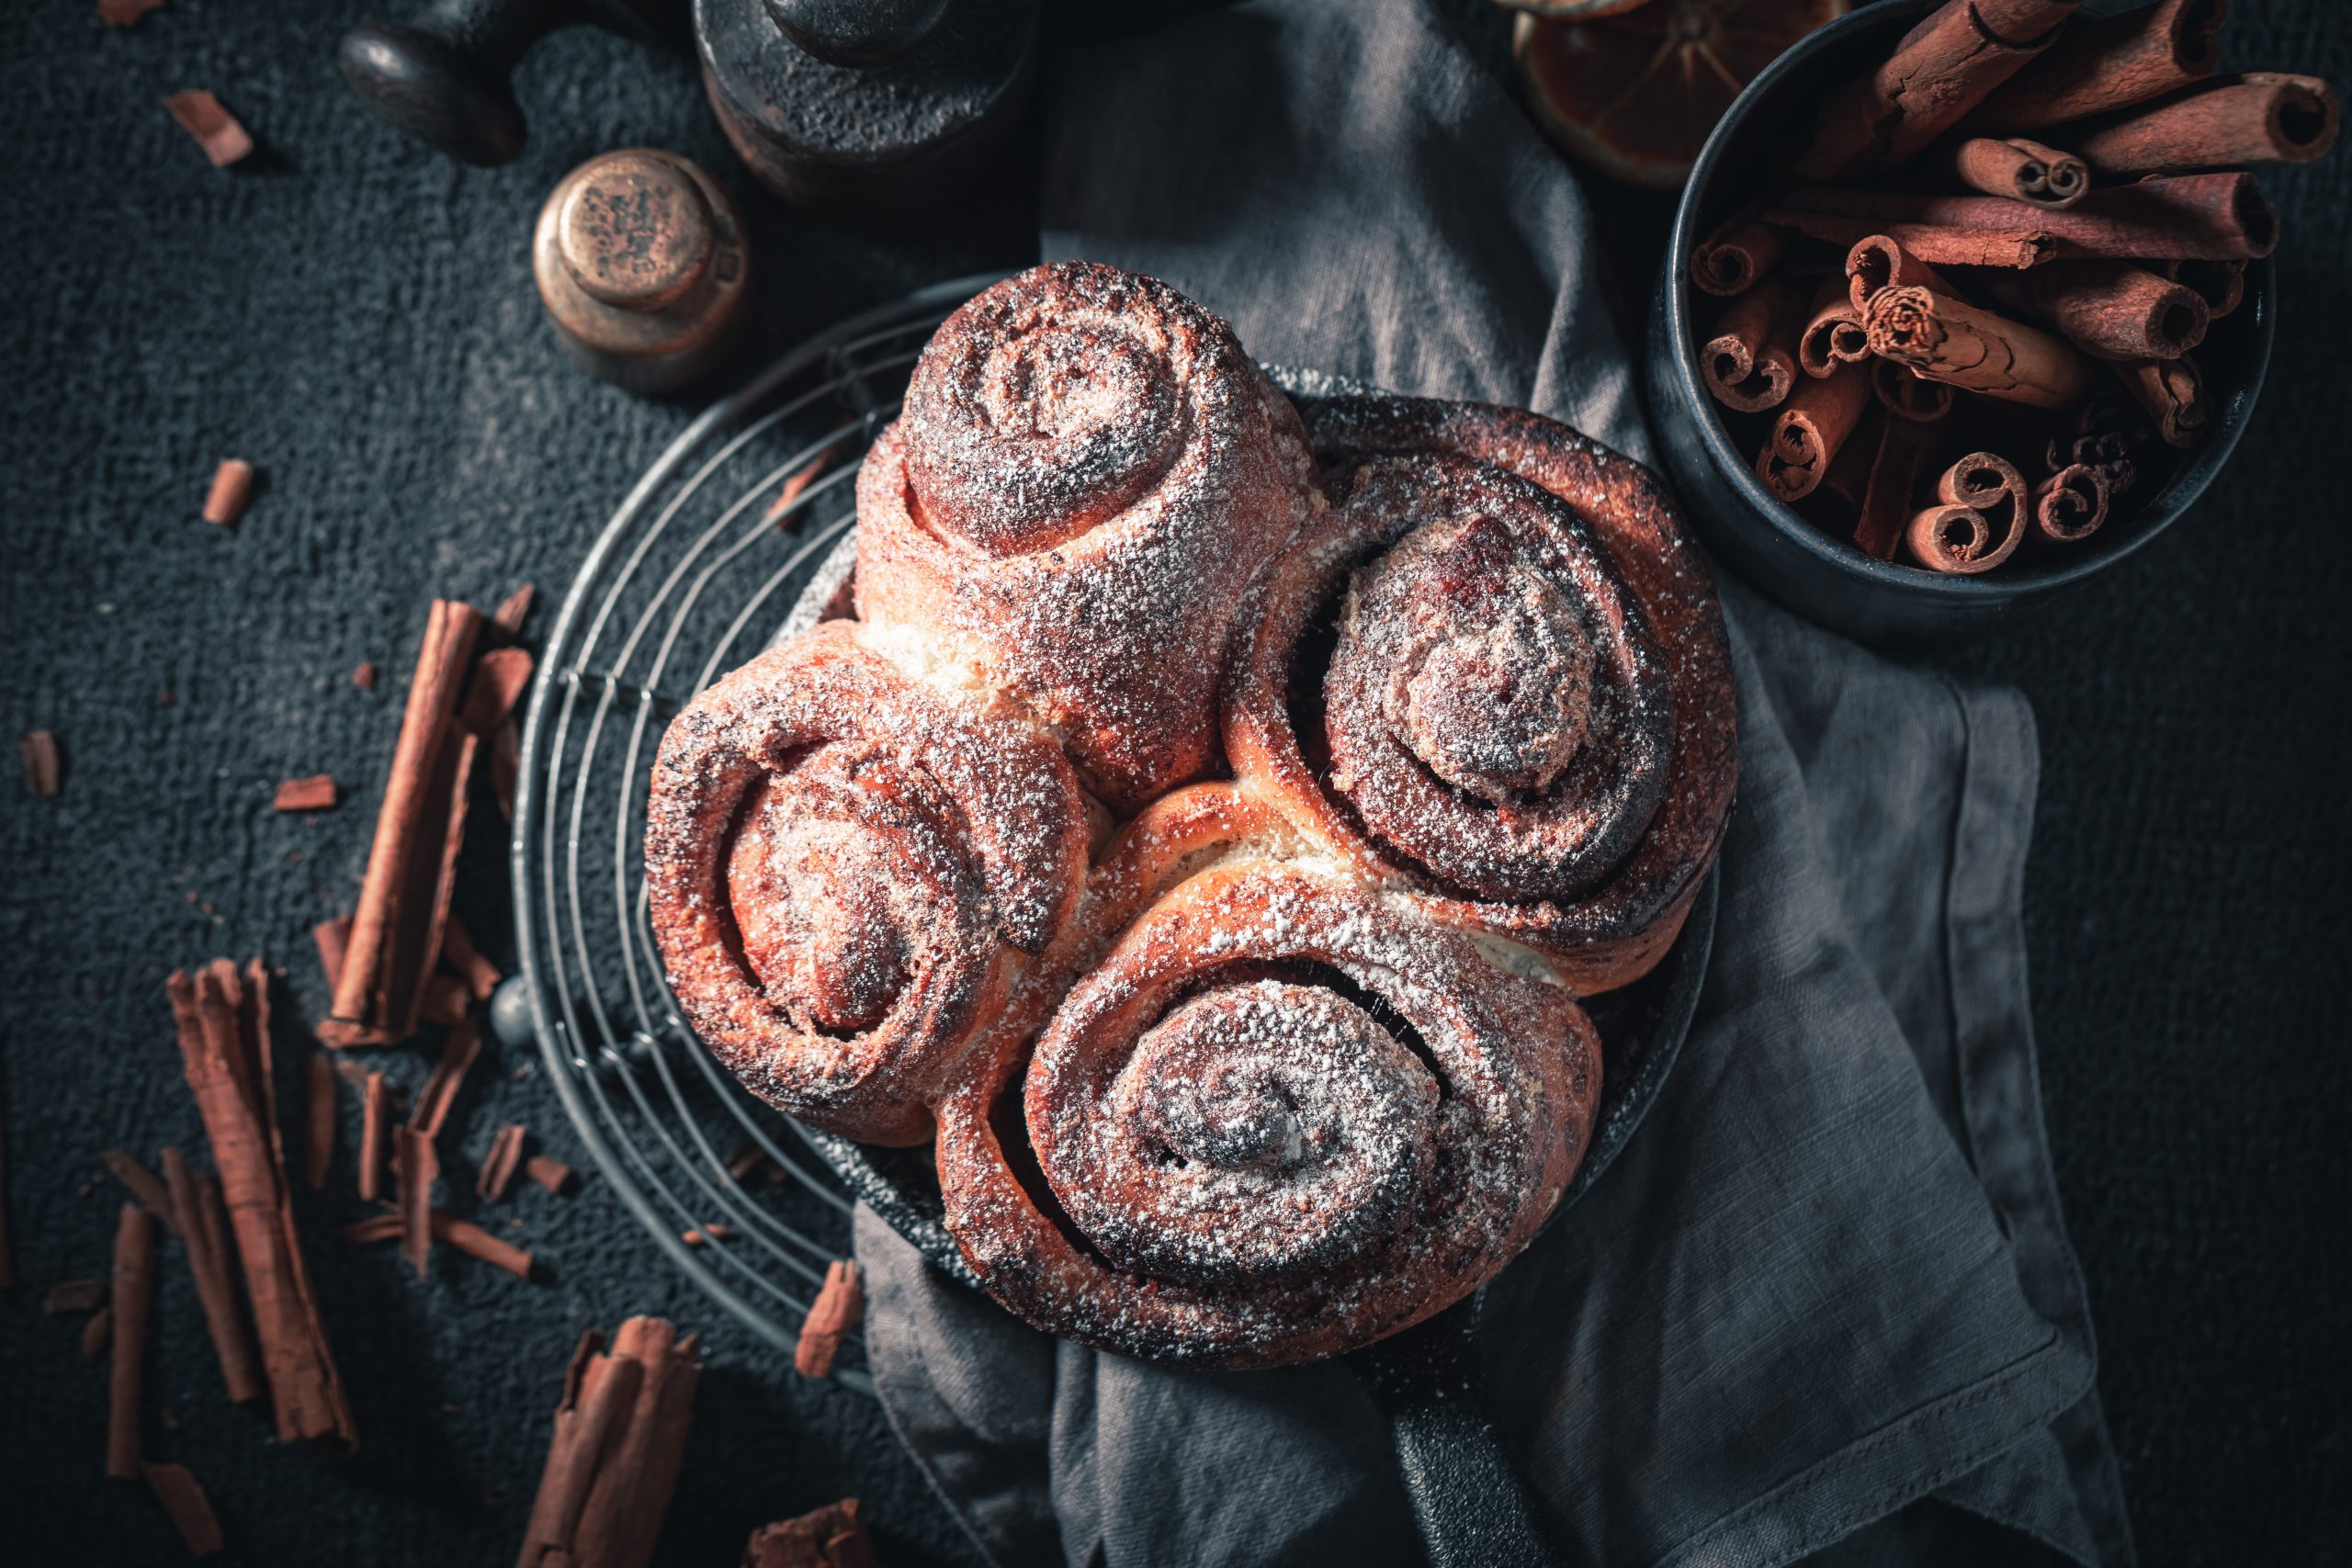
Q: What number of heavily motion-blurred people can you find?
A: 0